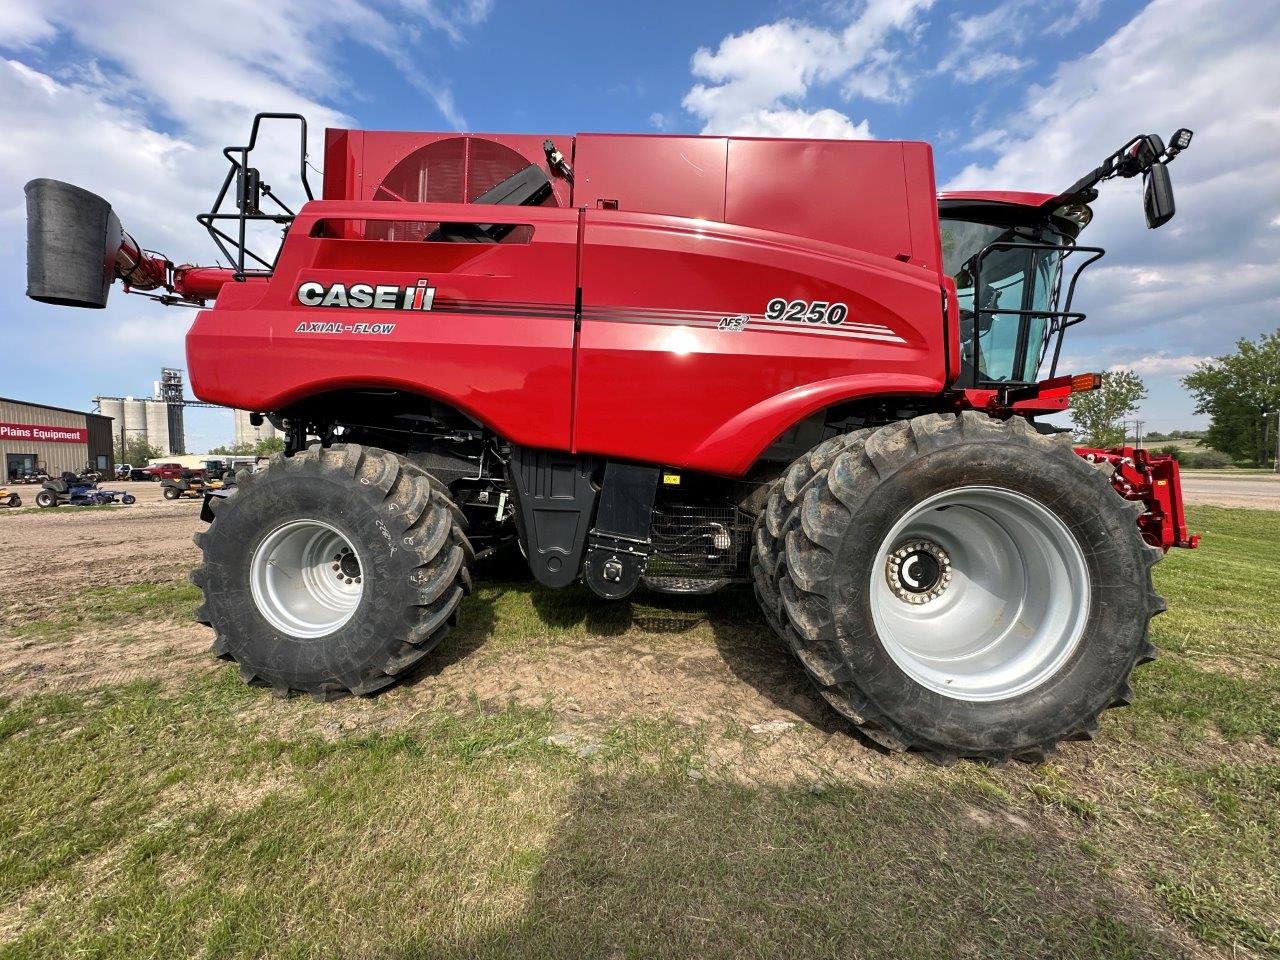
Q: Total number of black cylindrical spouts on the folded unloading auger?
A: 1